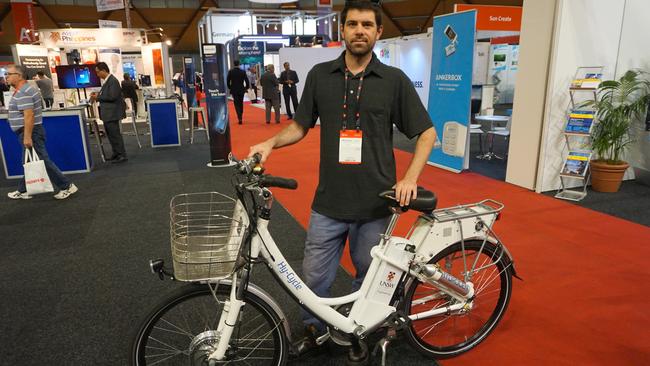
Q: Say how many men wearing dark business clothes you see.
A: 4